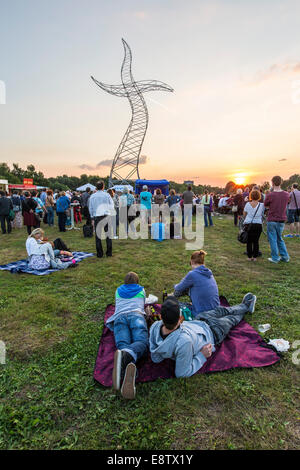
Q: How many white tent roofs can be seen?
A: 2